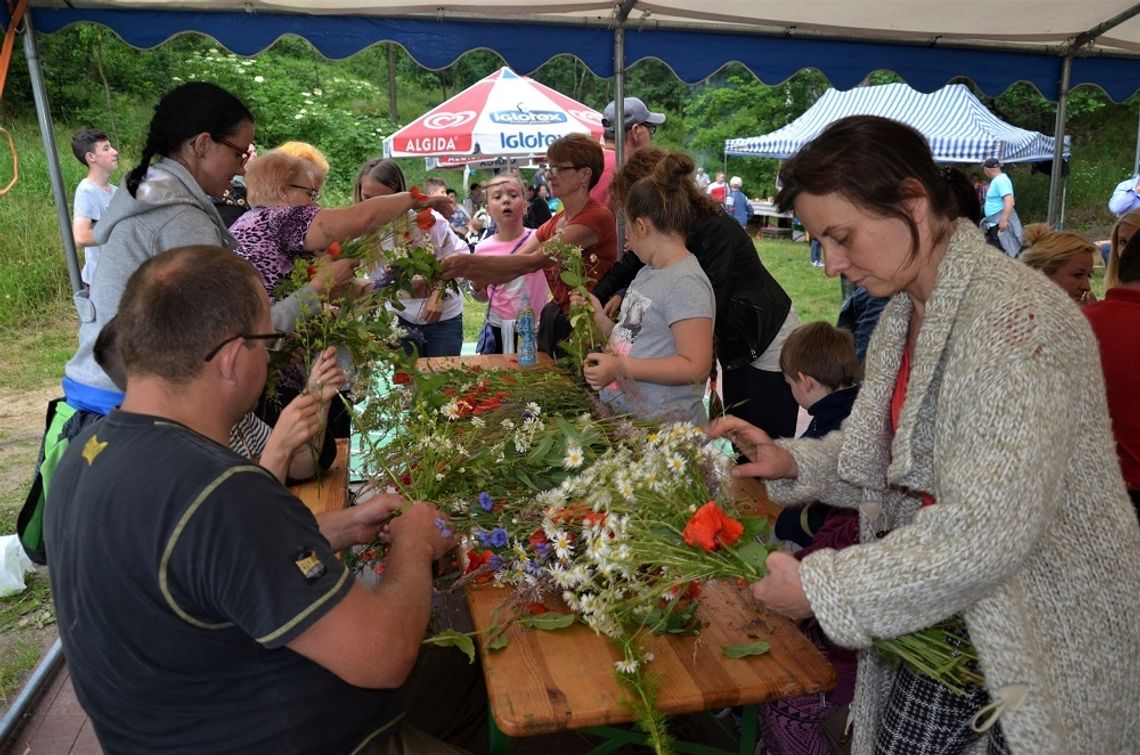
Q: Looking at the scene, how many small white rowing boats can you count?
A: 0